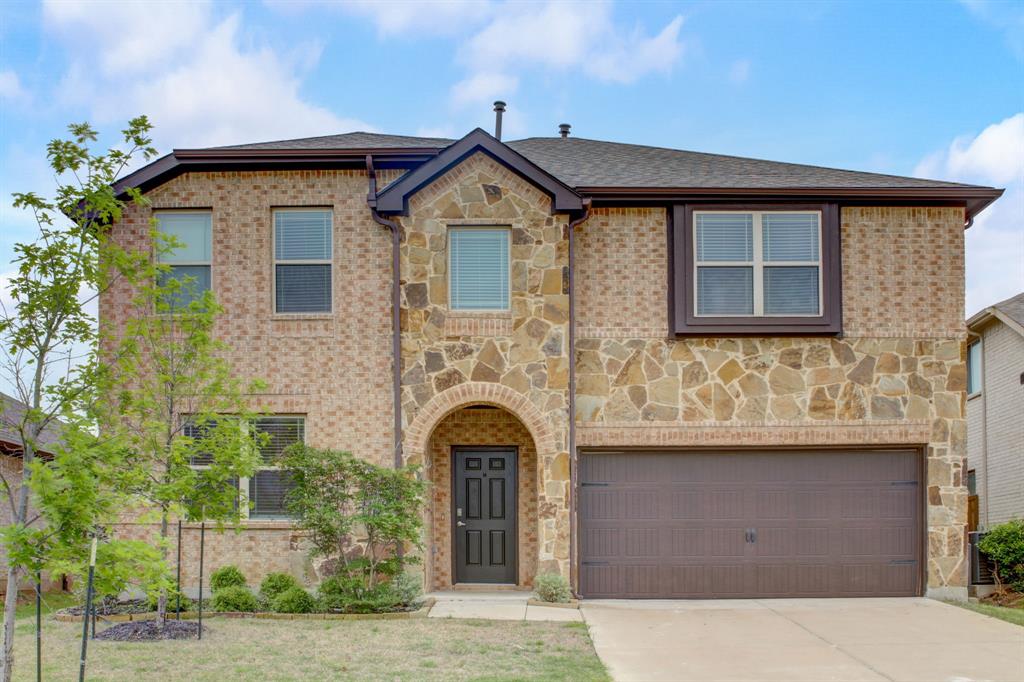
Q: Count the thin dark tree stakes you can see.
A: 5